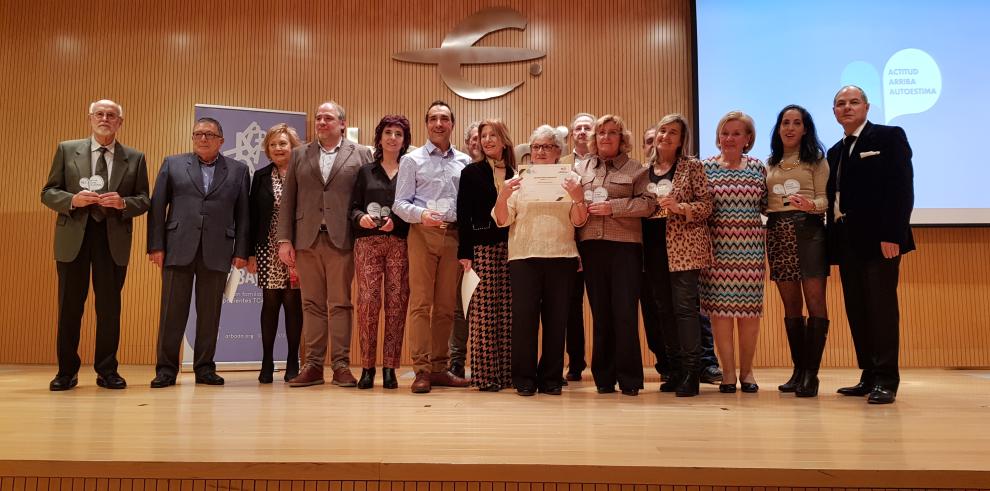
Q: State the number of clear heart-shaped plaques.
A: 6